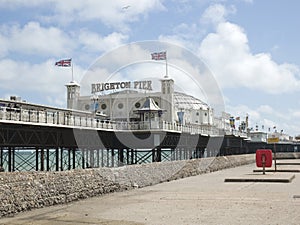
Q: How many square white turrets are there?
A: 2